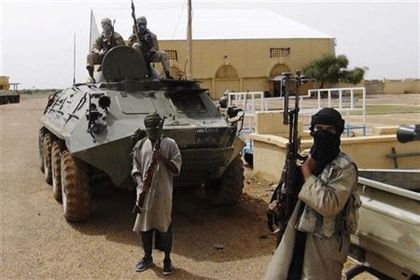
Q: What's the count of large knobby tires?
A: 5